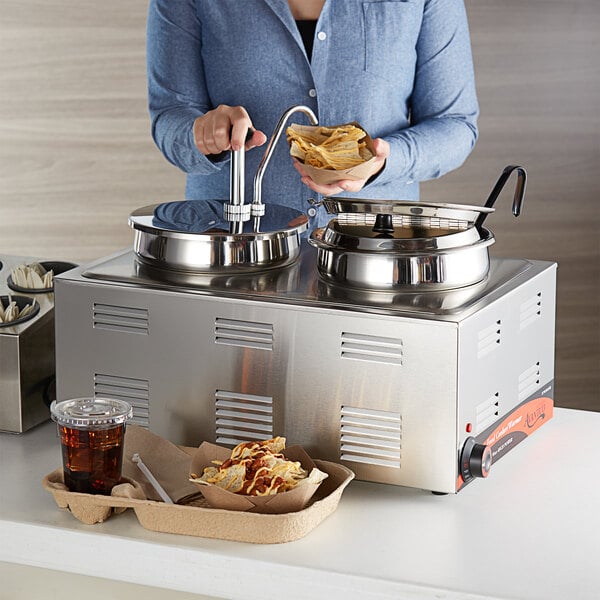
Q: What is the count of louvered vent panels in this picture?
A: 10